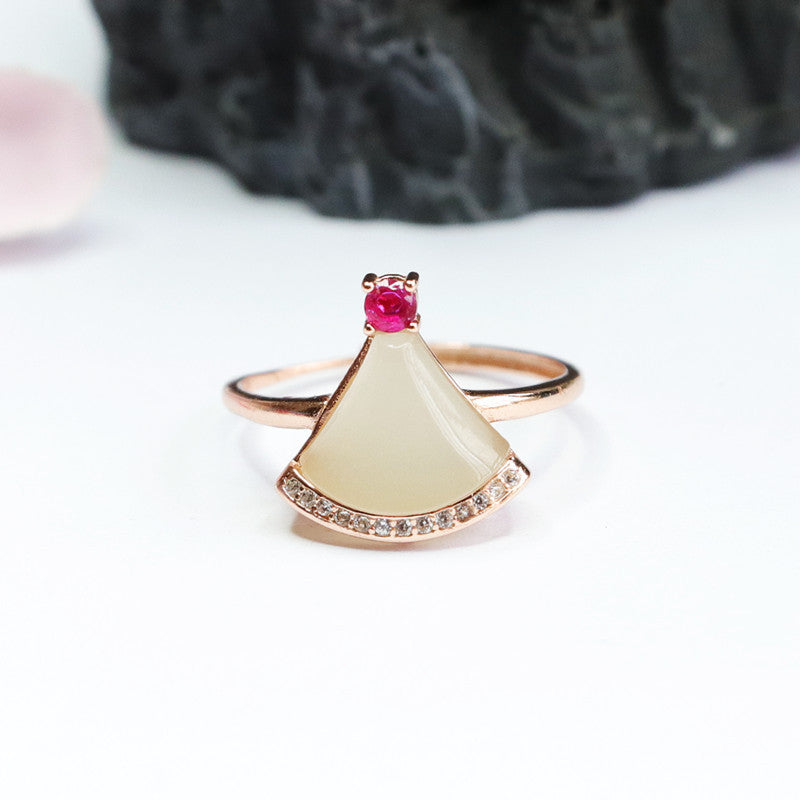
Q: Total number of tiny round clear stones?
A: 13